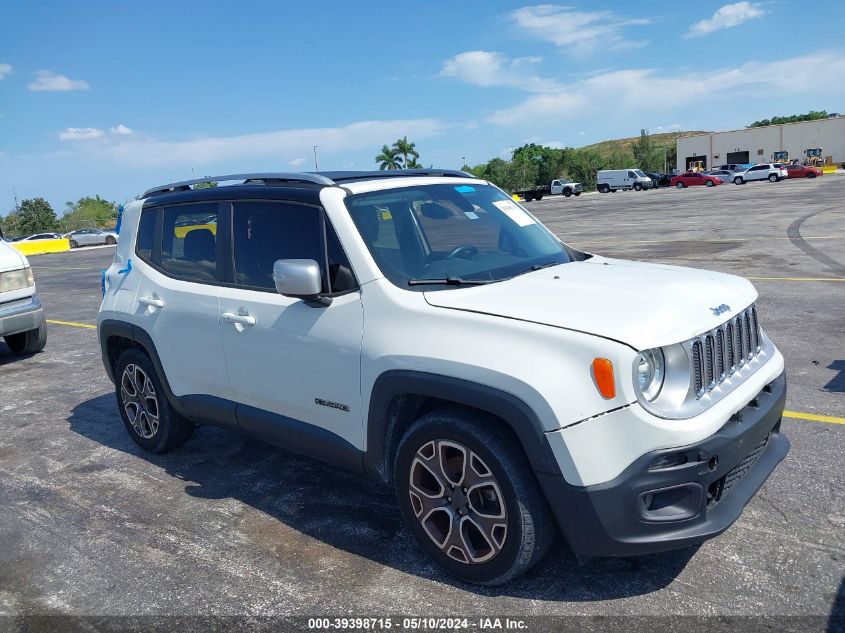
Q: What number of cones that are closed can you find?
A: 0